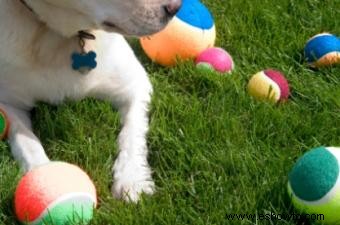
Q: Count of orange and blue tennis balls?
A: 2